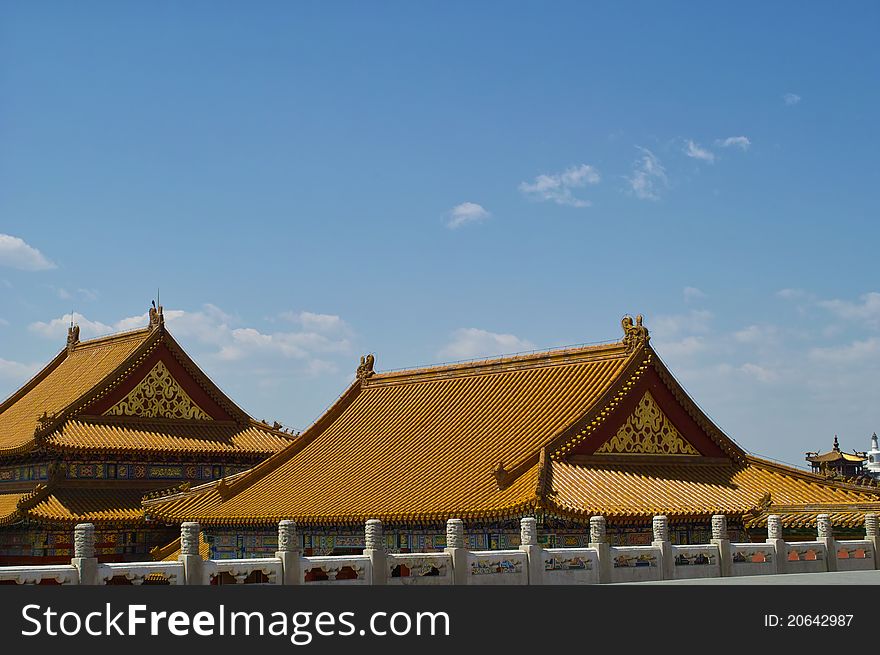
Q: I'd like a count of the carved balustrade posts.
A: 12